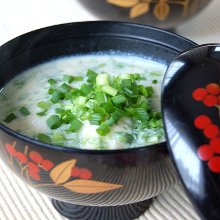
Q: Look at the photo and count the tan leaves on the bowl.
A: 2